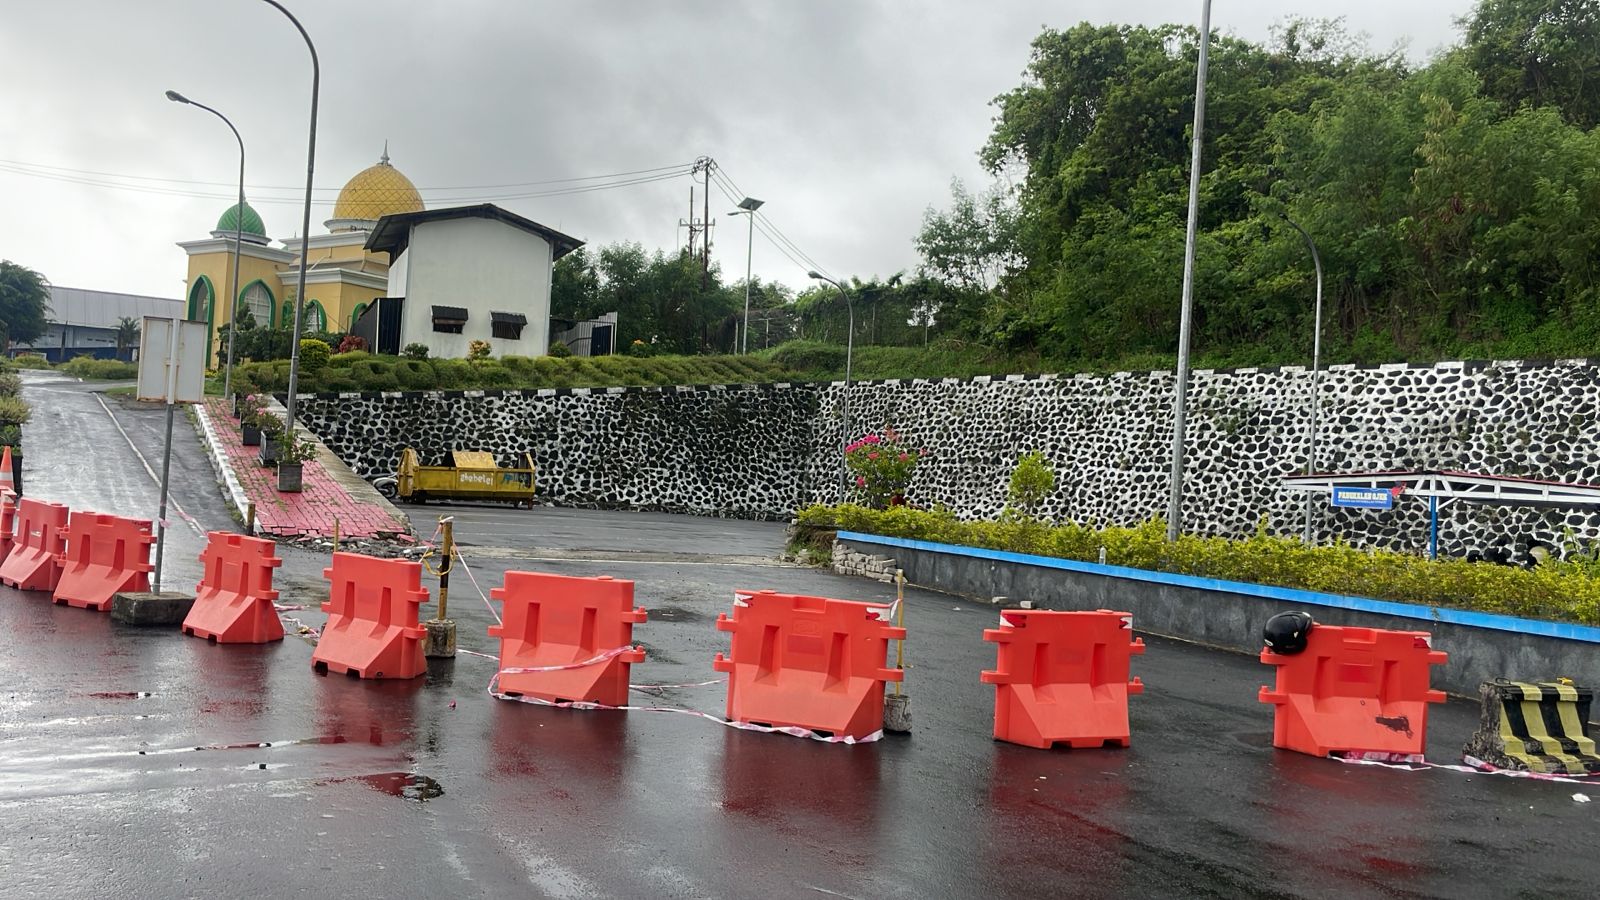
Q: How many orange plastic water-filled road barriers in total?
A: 9